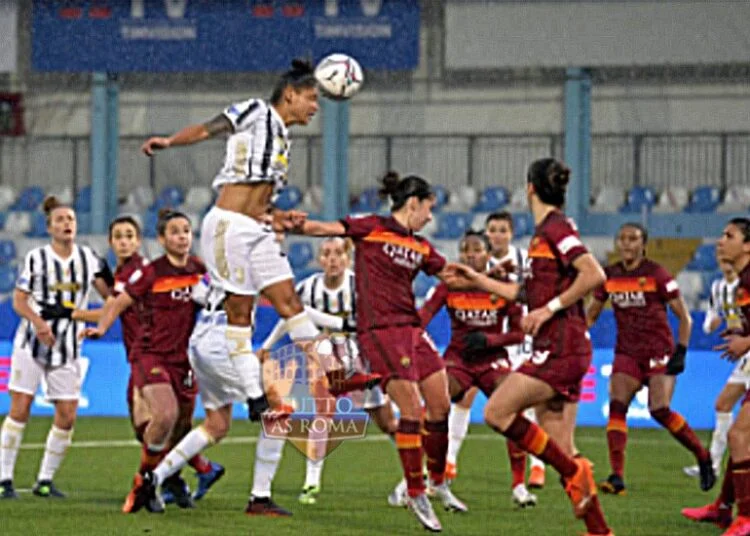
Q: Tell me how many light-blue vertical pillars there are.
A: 3